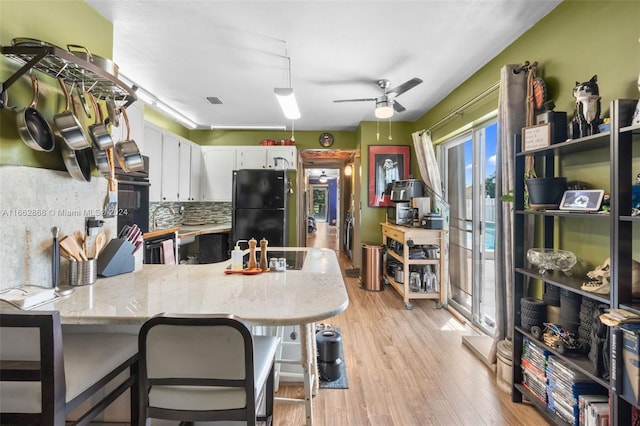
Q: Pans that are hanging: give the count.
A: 6